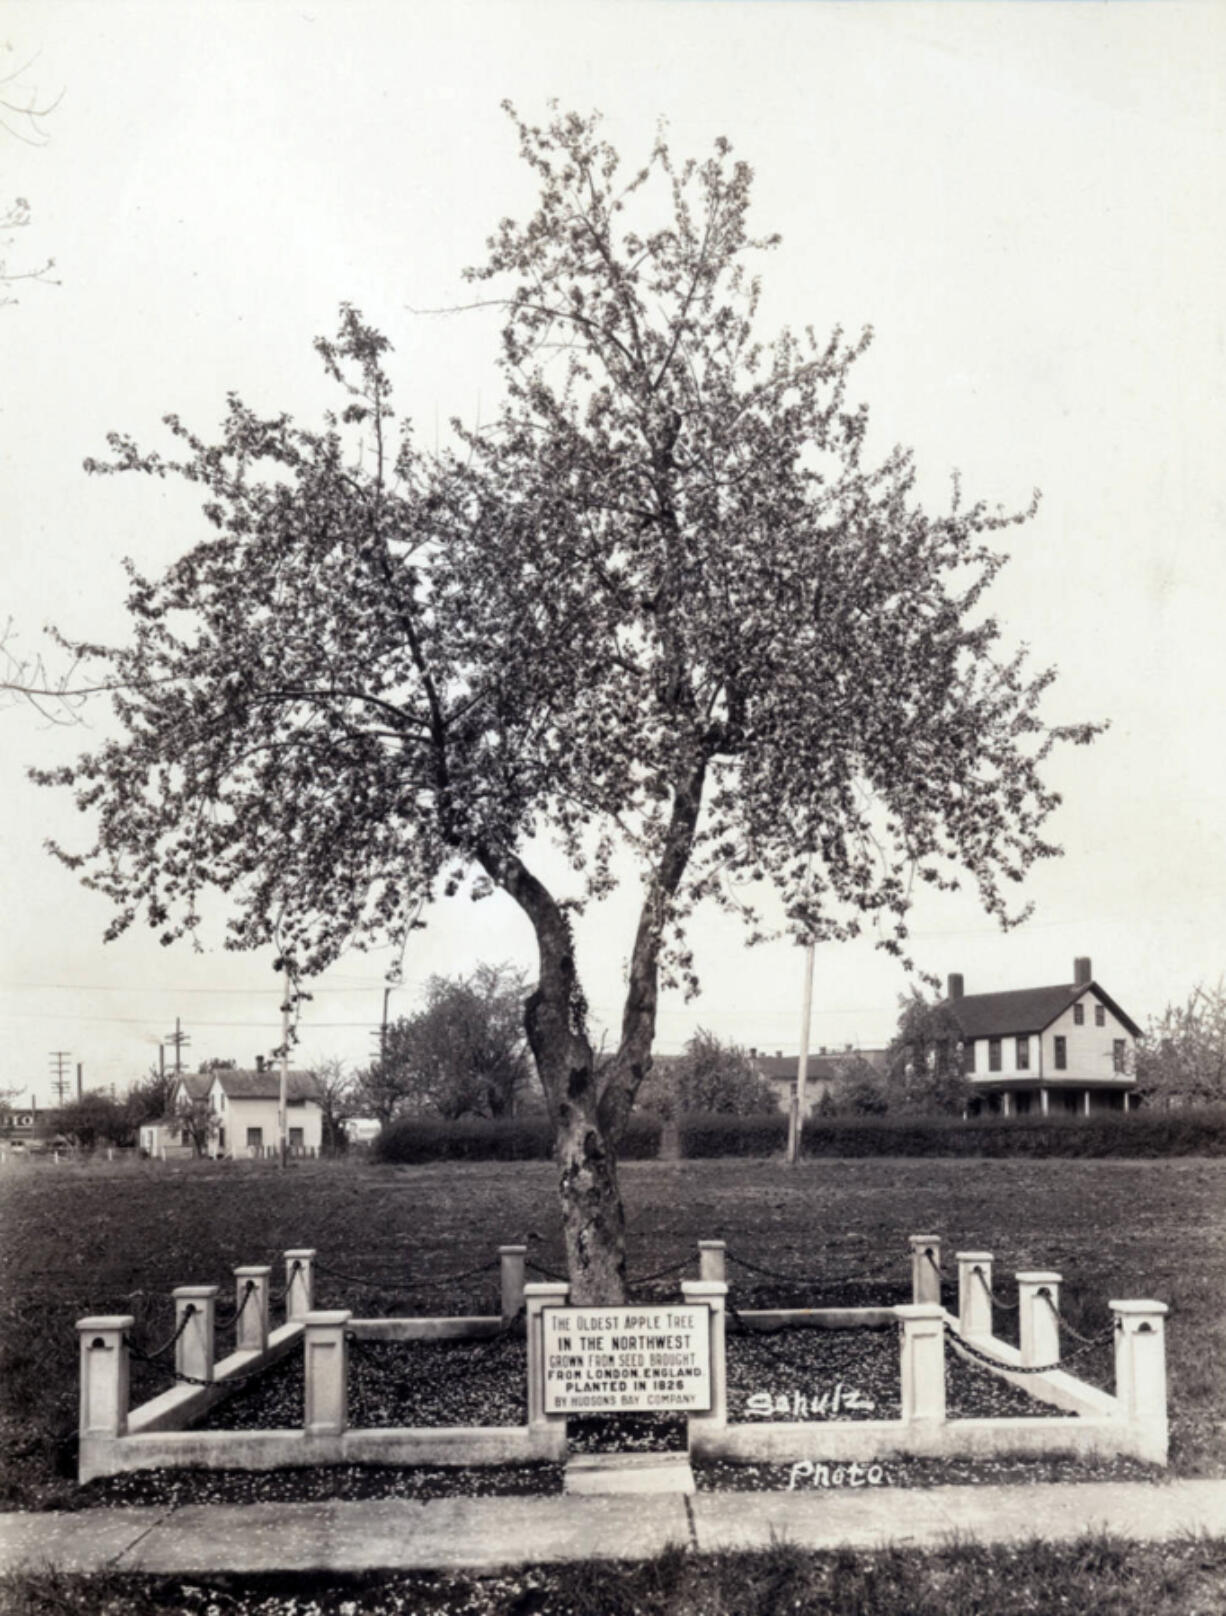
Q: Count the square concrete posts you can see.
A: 14